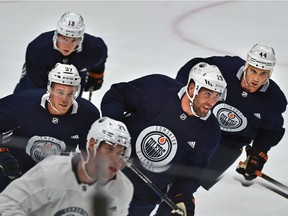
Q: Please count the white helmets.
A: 5